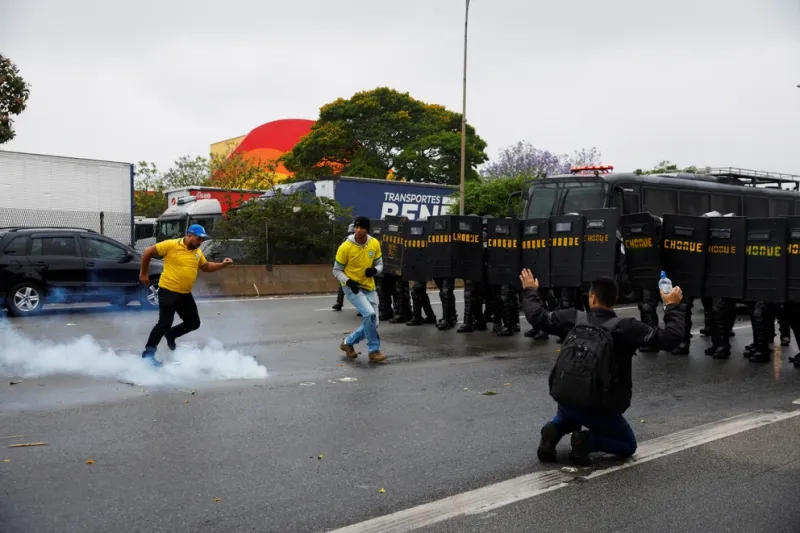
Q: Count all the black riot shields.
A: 14